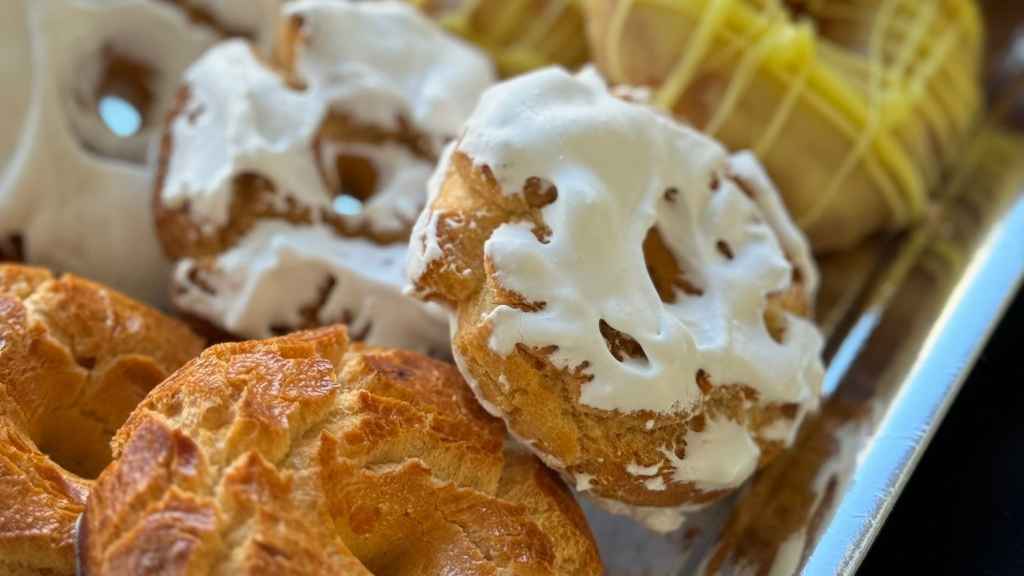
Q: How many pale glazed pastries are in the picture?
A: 3